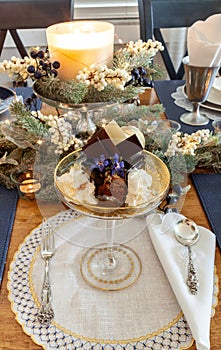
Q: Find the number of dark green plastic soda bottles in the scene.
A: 0